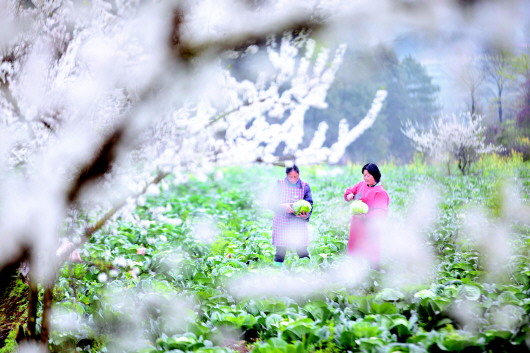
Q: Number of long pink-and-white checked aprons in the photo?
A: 1